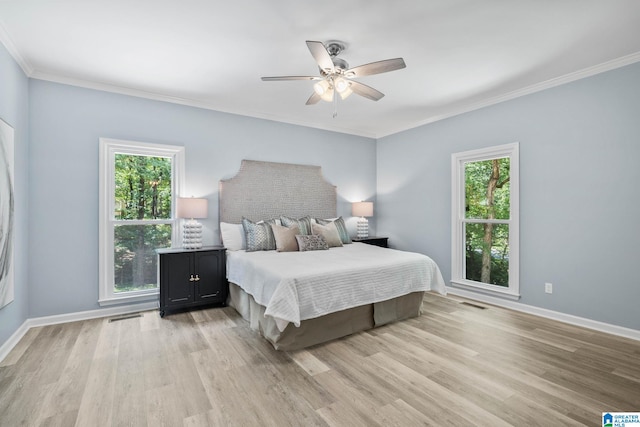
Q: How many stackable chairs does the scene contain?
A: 0